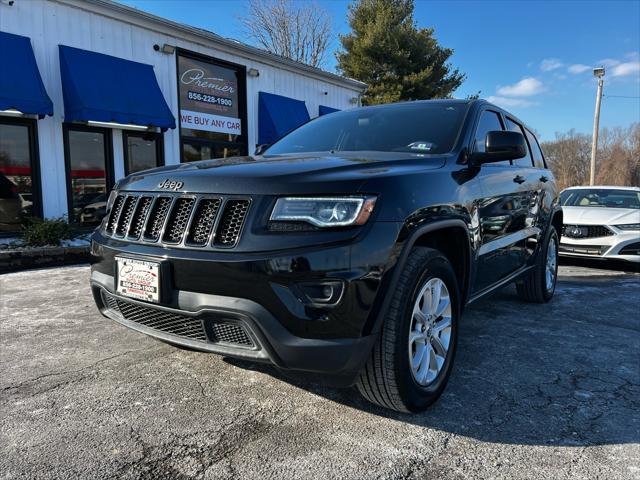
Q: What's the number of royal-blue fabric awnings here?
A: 4